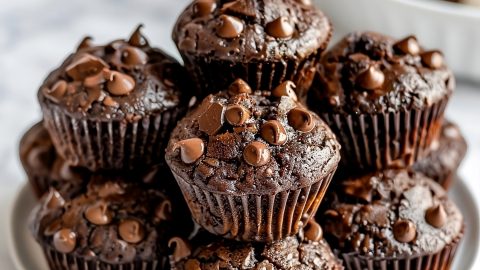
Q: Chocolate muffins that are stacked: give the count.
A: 9